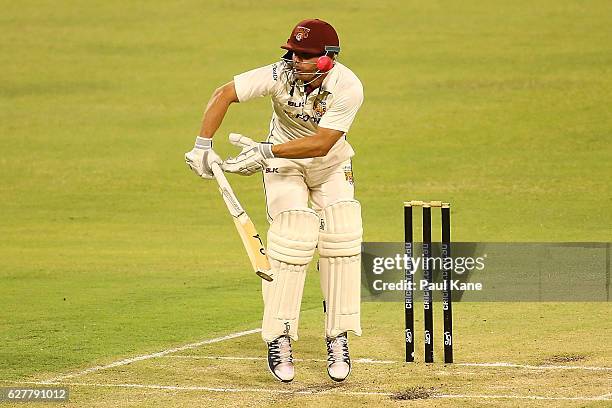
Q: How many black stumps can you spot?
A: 3